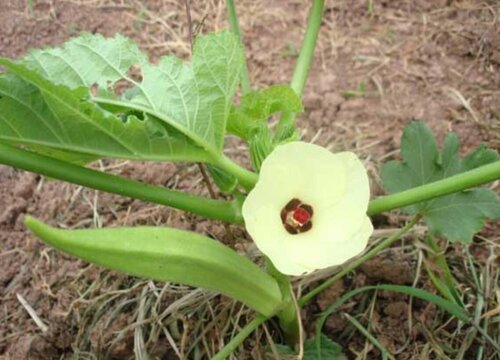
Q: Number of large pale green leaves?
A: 1